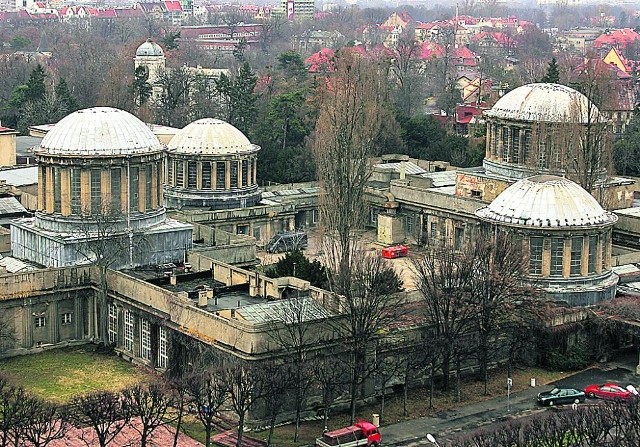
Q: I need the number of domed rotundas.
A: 4